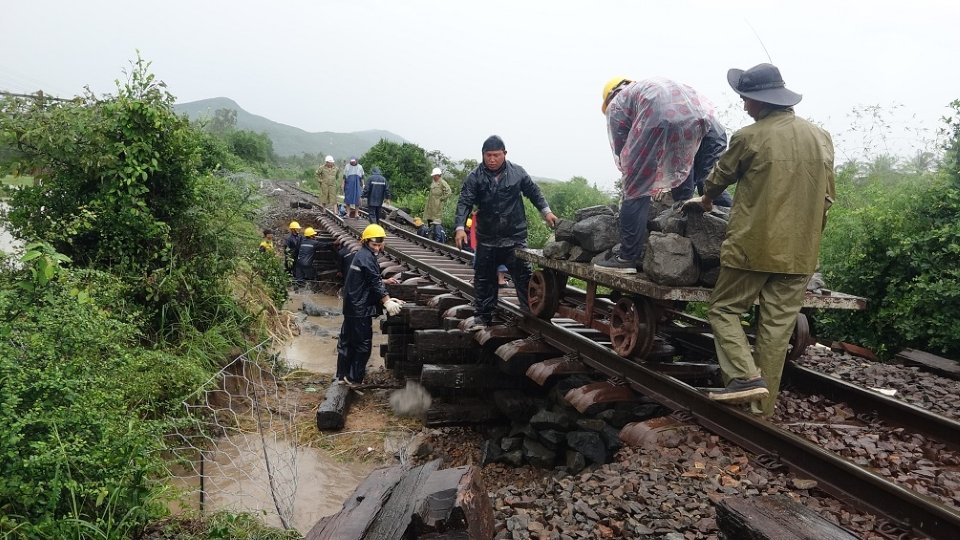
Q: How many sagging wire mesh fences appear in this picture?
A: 1